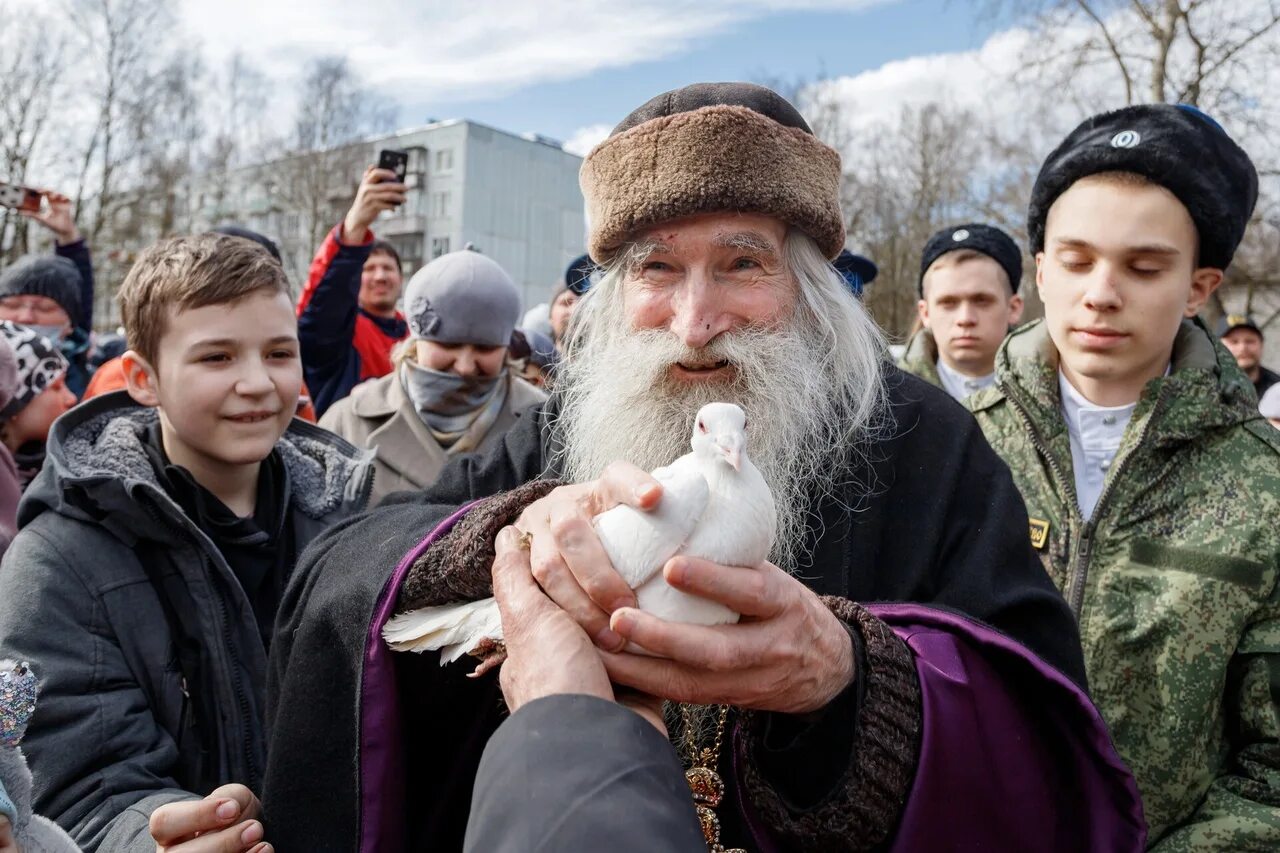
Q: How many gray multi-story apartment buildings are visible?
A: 1